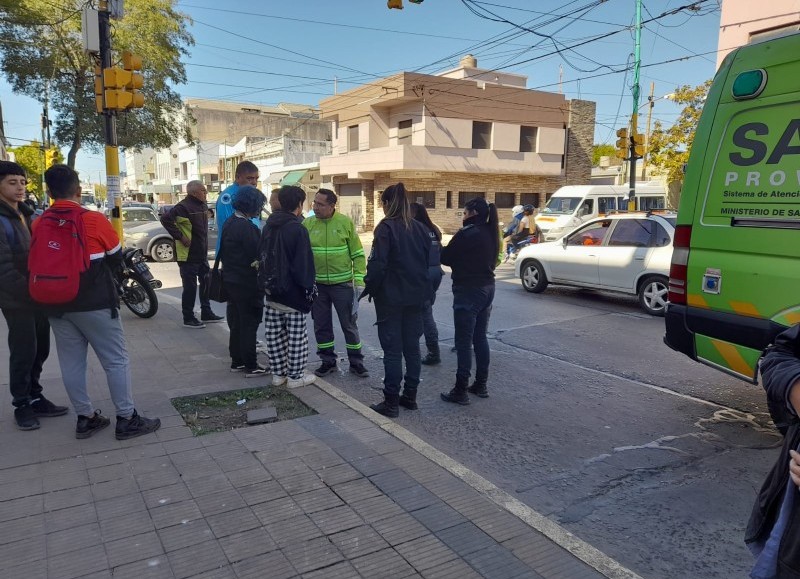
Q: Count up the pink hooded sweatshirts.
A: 0